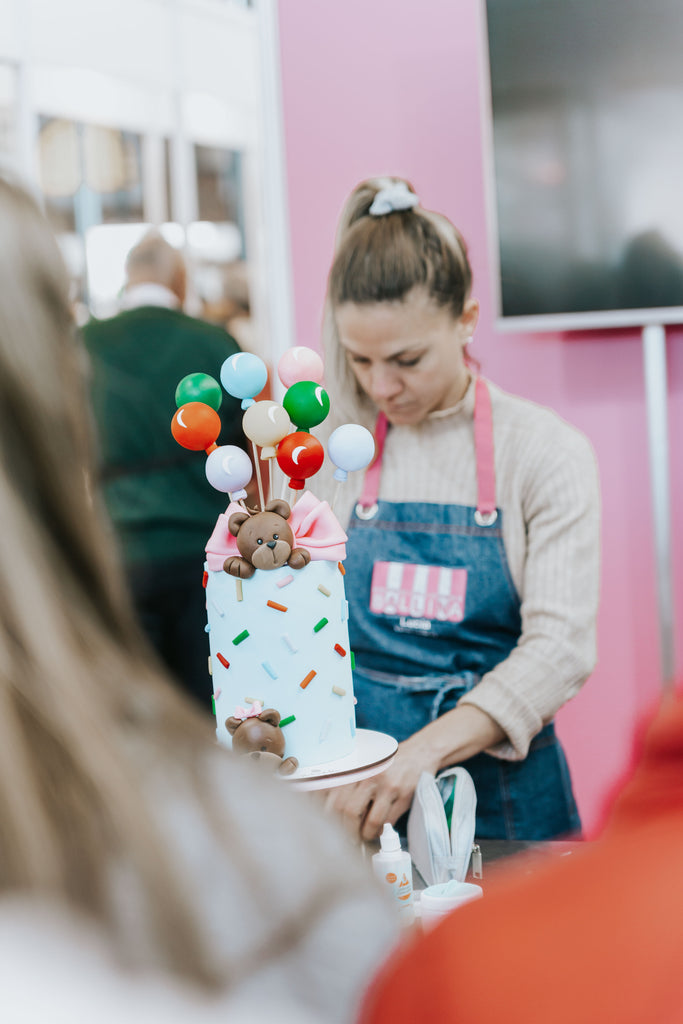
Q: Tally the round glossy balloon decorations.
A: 9